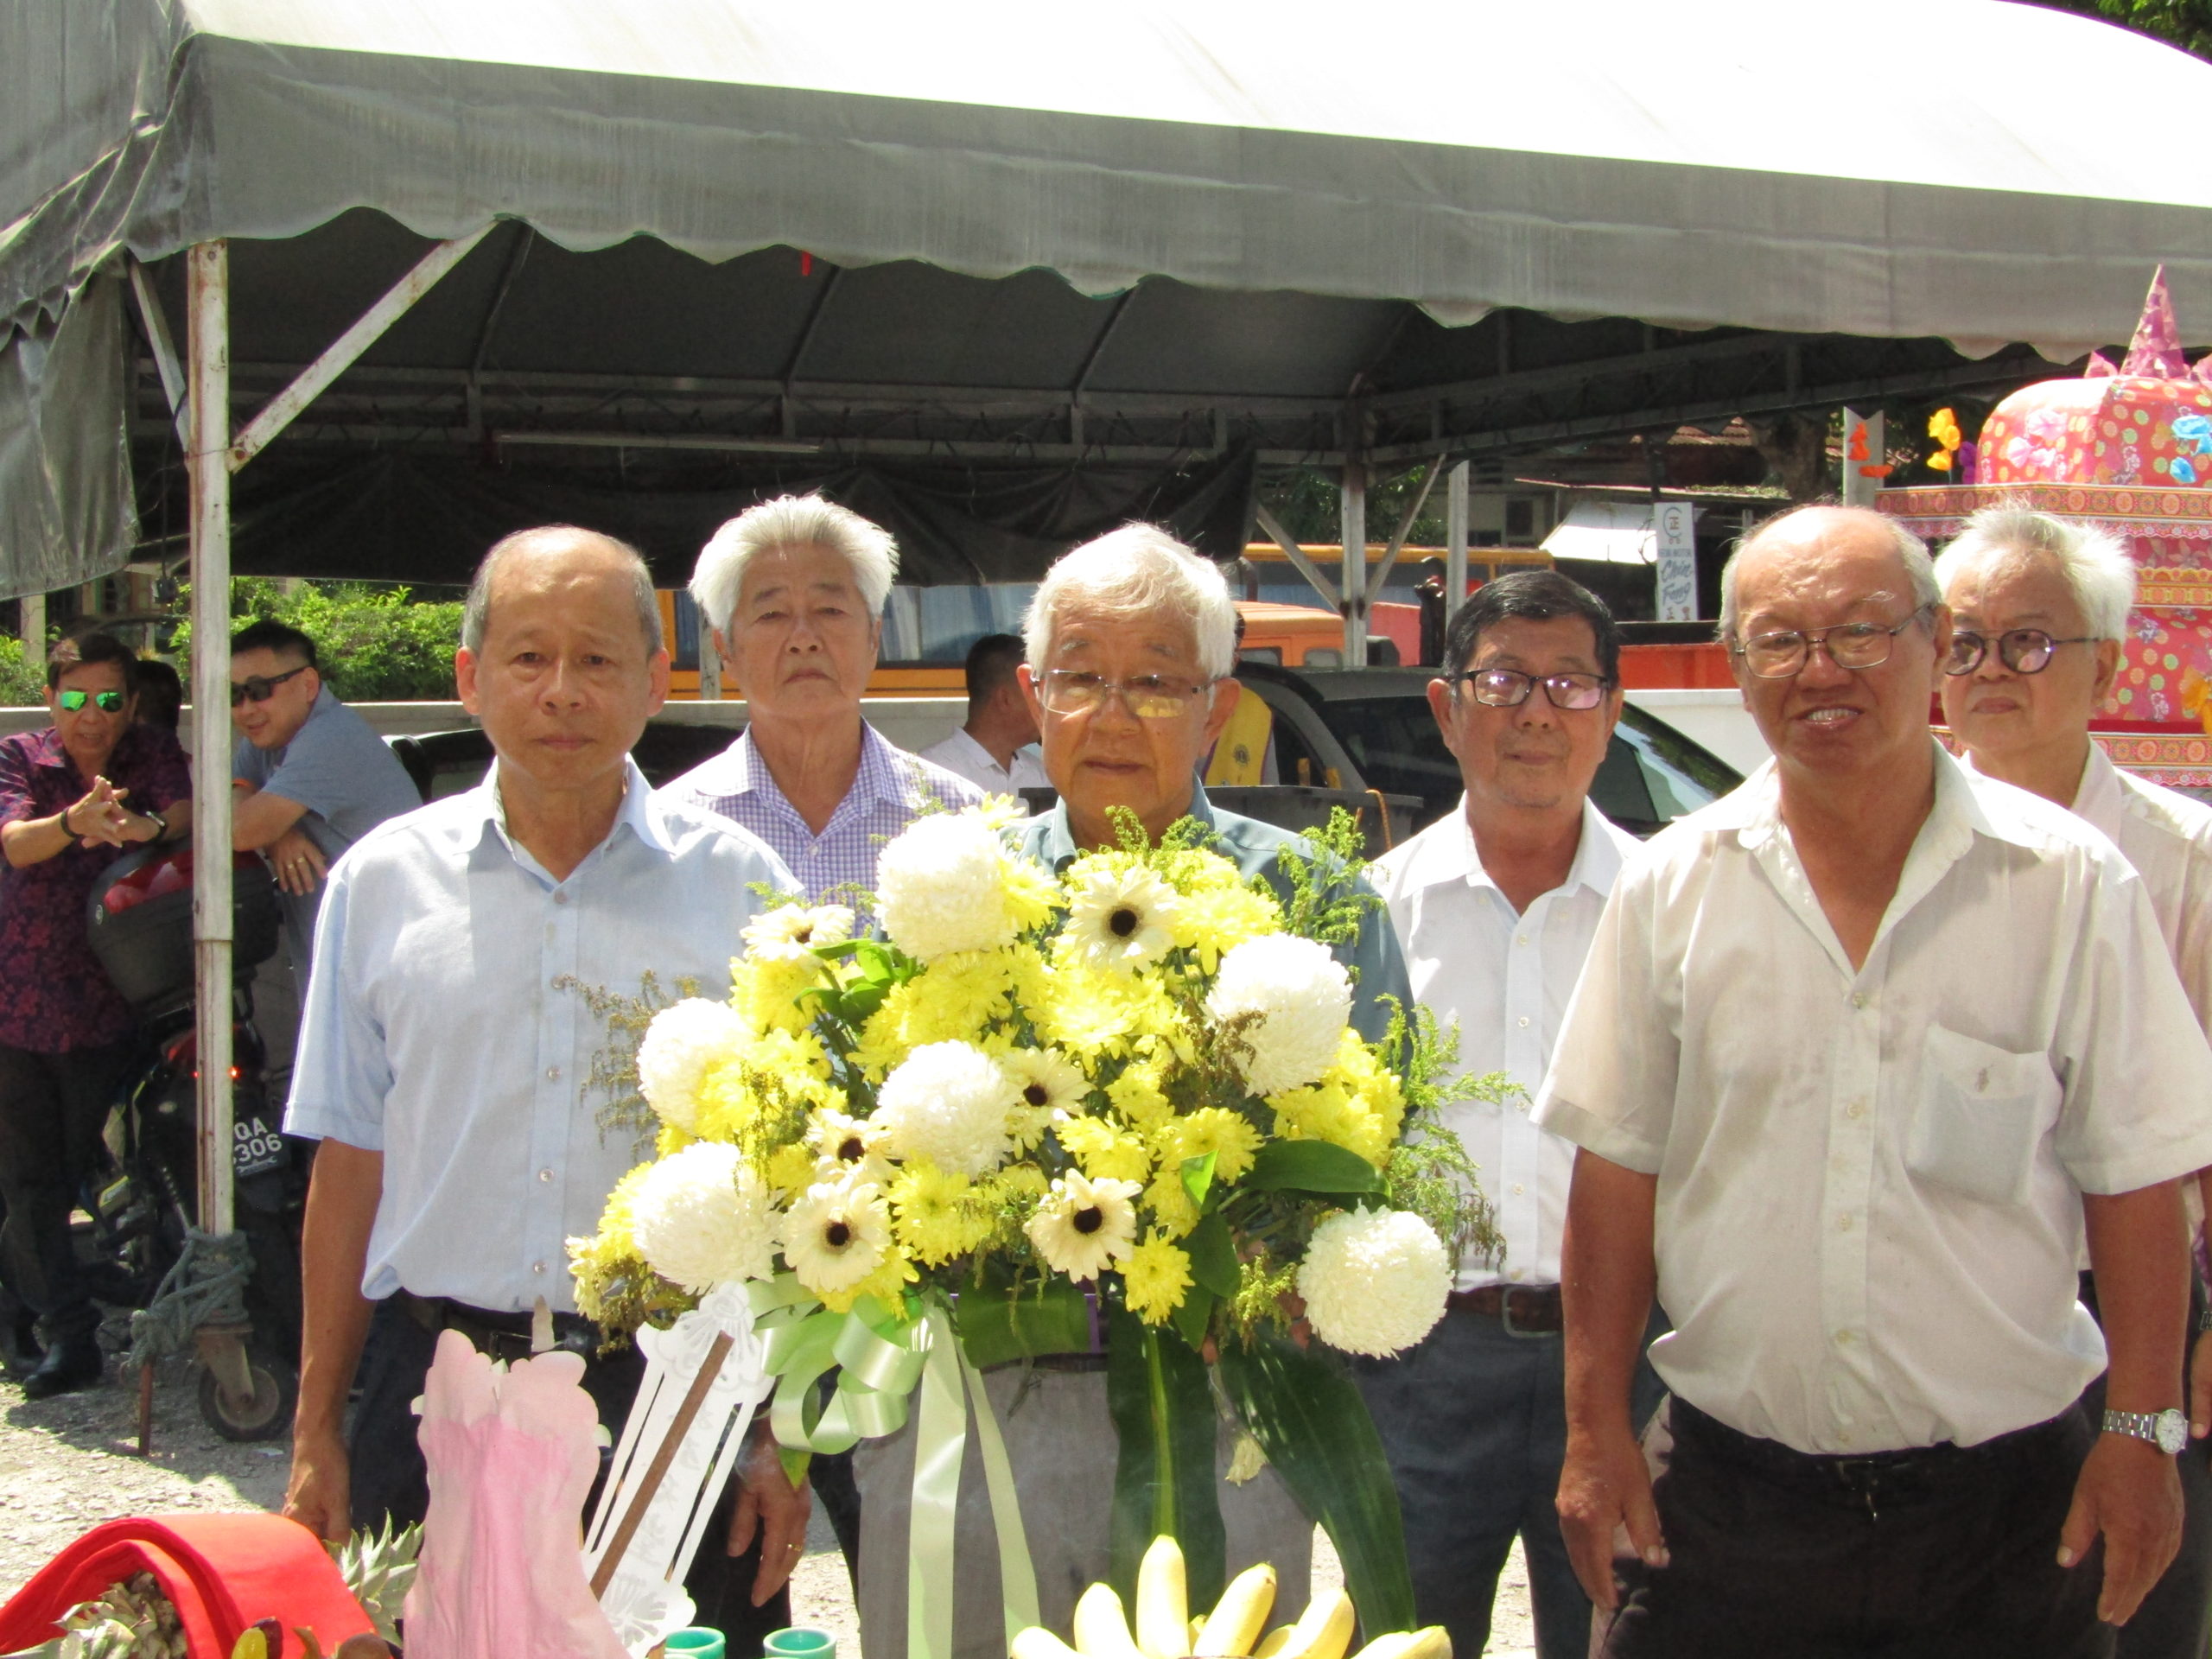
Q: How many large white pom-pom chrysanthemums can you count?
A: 6